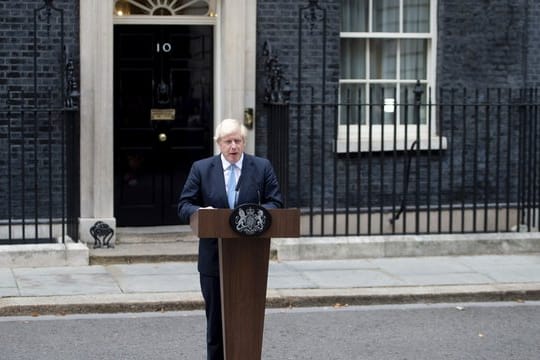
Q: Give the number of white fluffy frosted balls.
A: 0